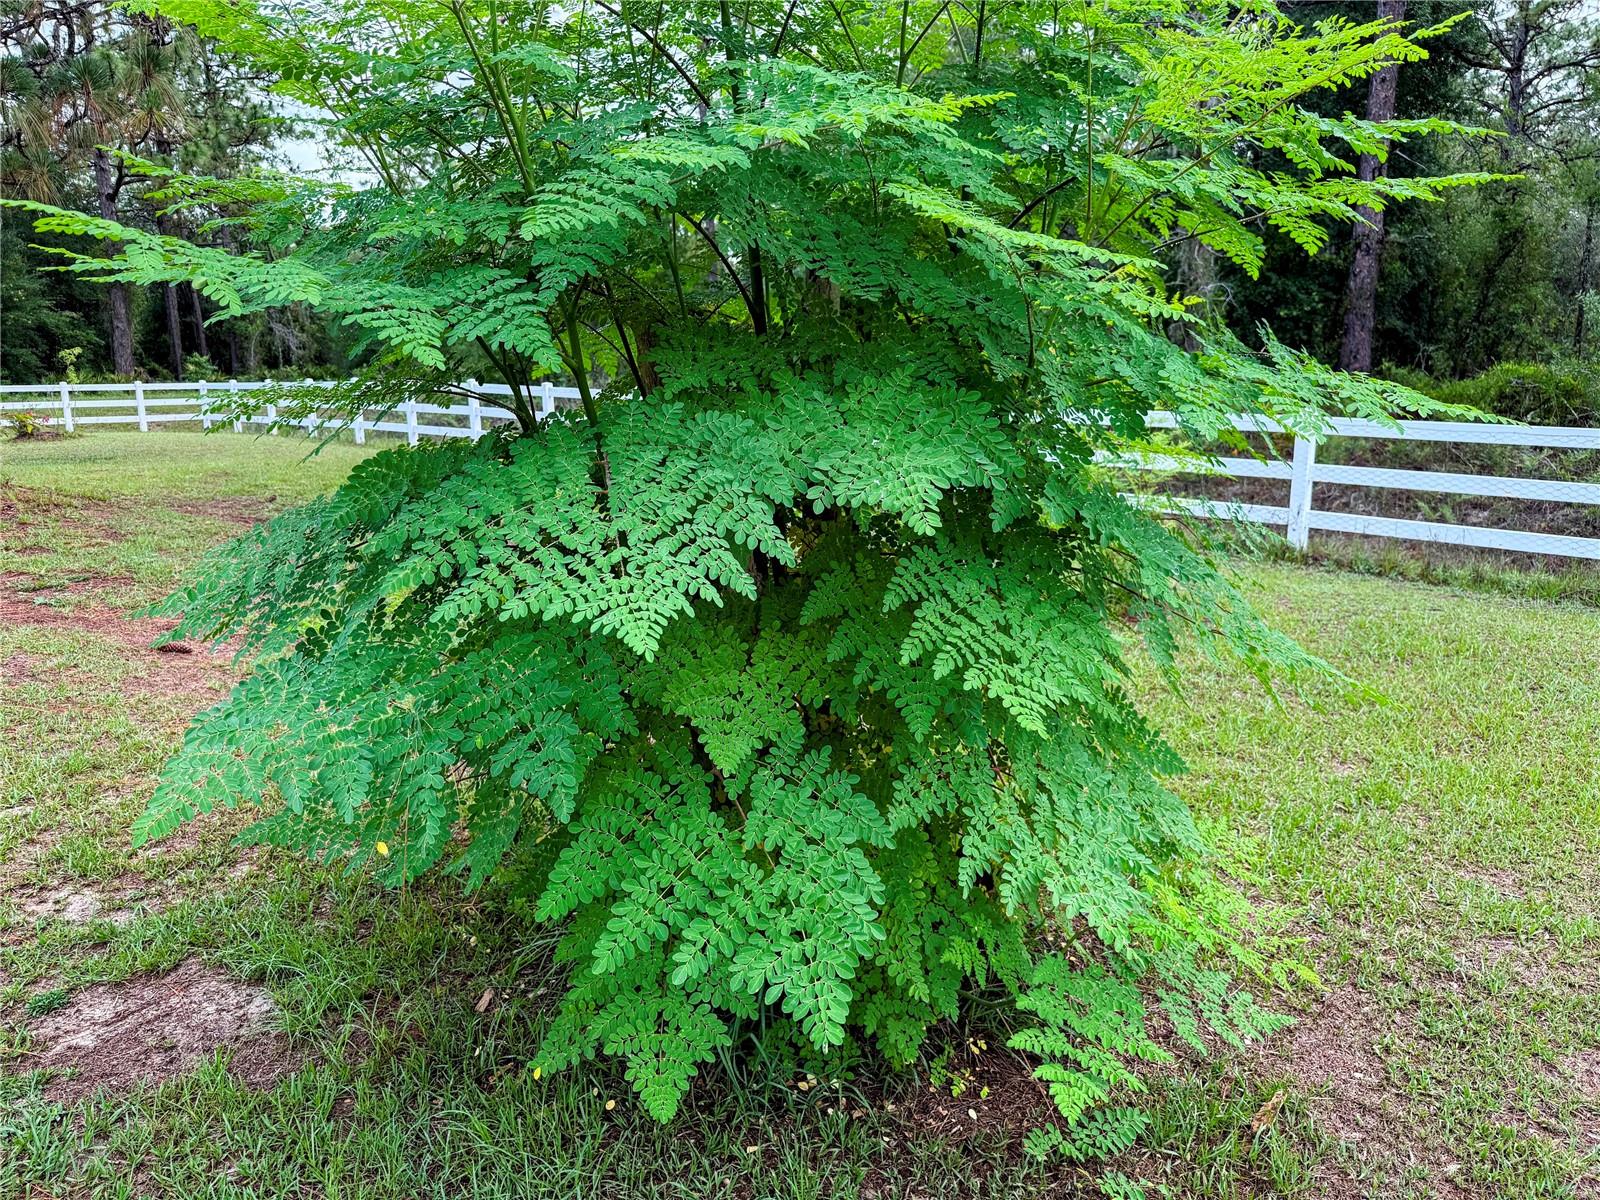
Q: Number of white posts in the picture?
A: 11